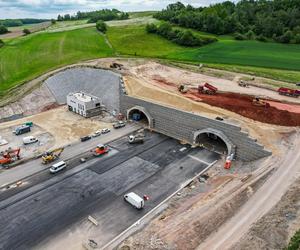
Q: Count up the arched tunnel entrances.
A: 2